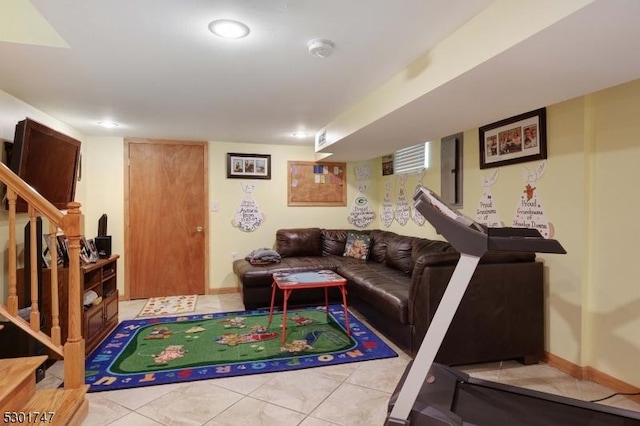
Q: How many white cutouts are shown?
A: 7